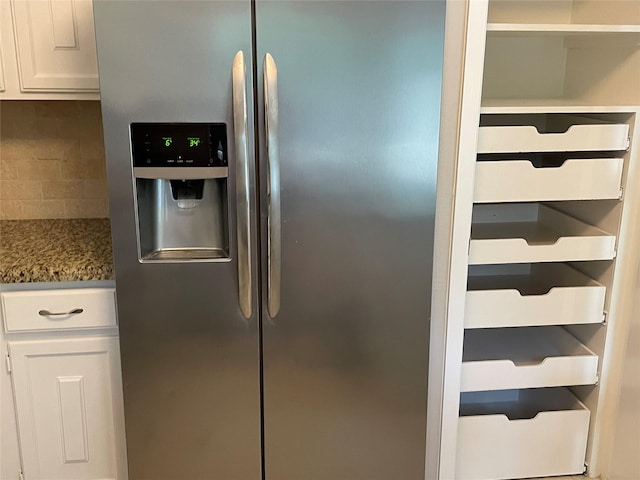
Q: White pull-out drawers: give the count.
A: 6